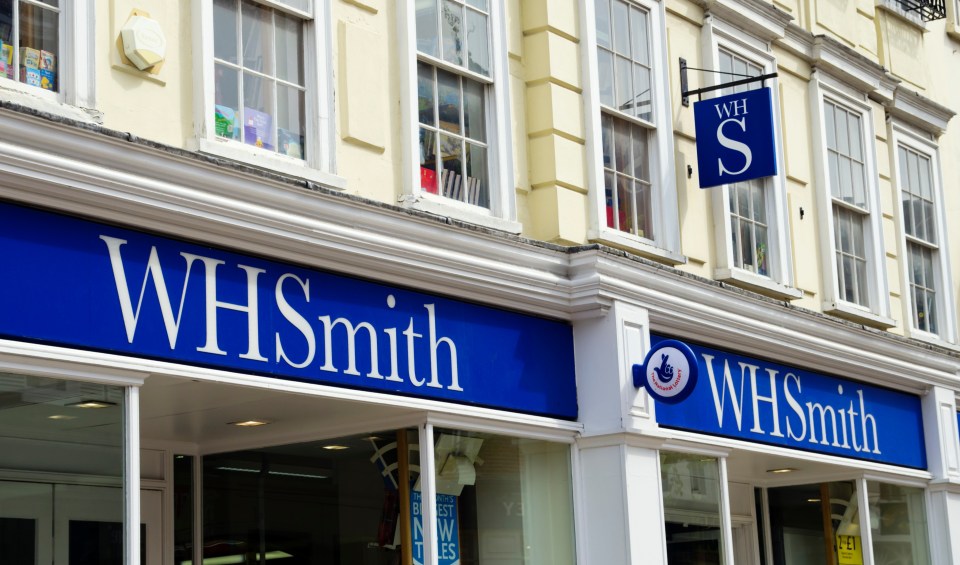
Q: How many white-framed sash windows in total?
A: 7